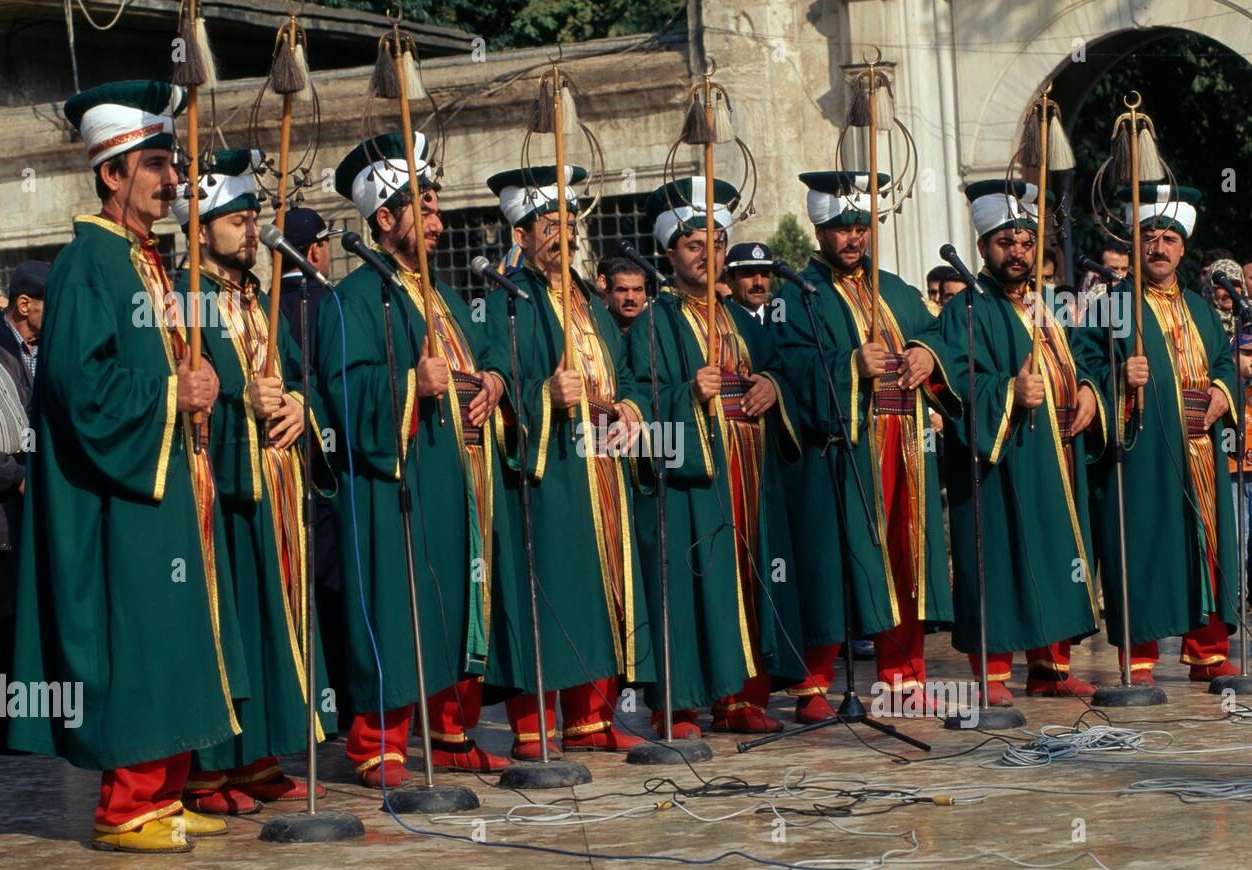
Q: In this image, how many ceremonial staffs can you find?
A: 8